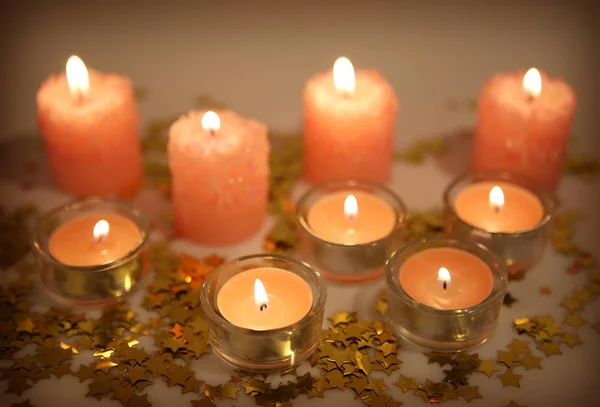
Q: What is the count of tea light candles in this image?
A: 5